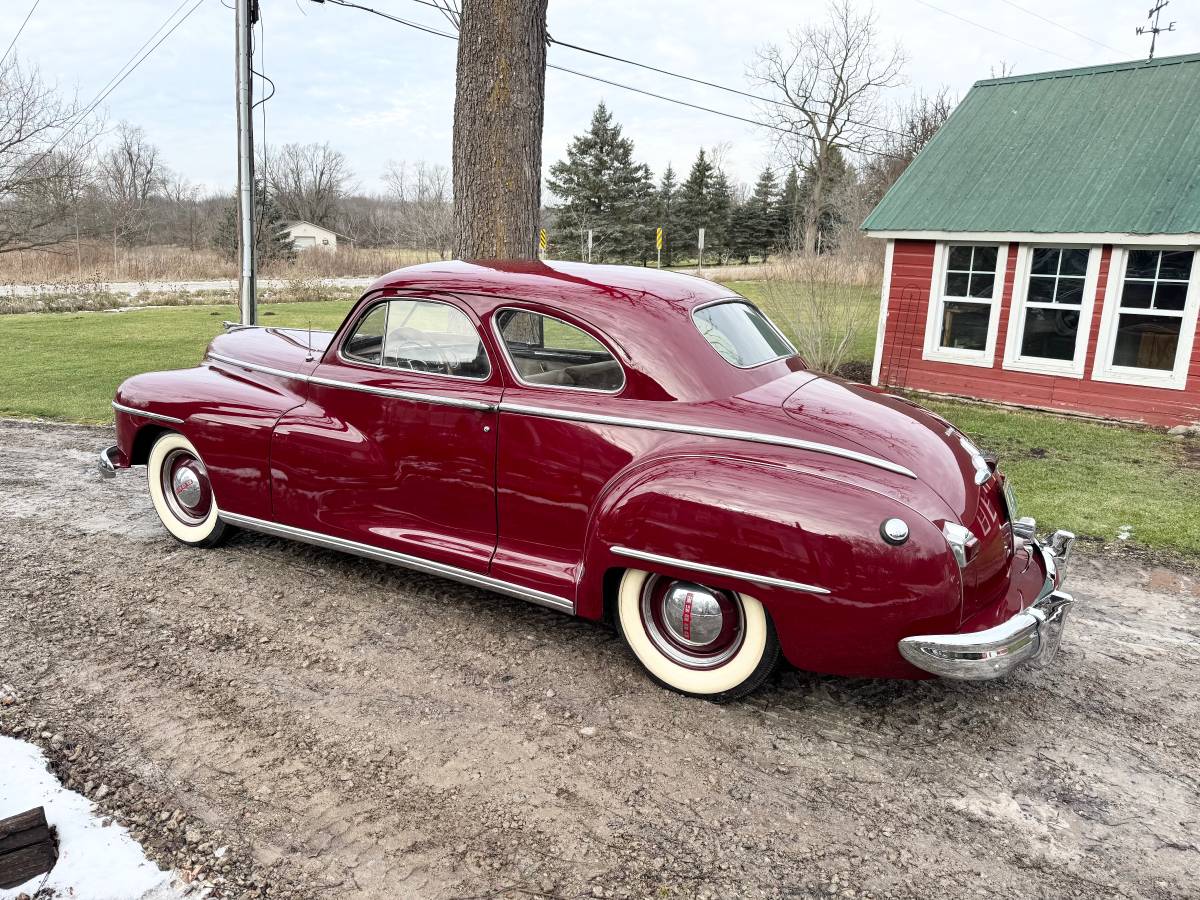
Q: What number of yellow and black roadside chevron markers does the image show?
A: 2